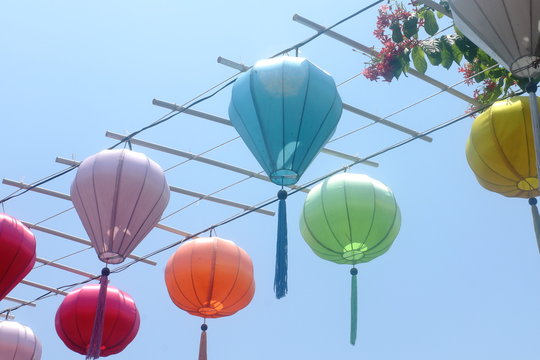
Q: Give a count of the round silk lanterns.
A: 5